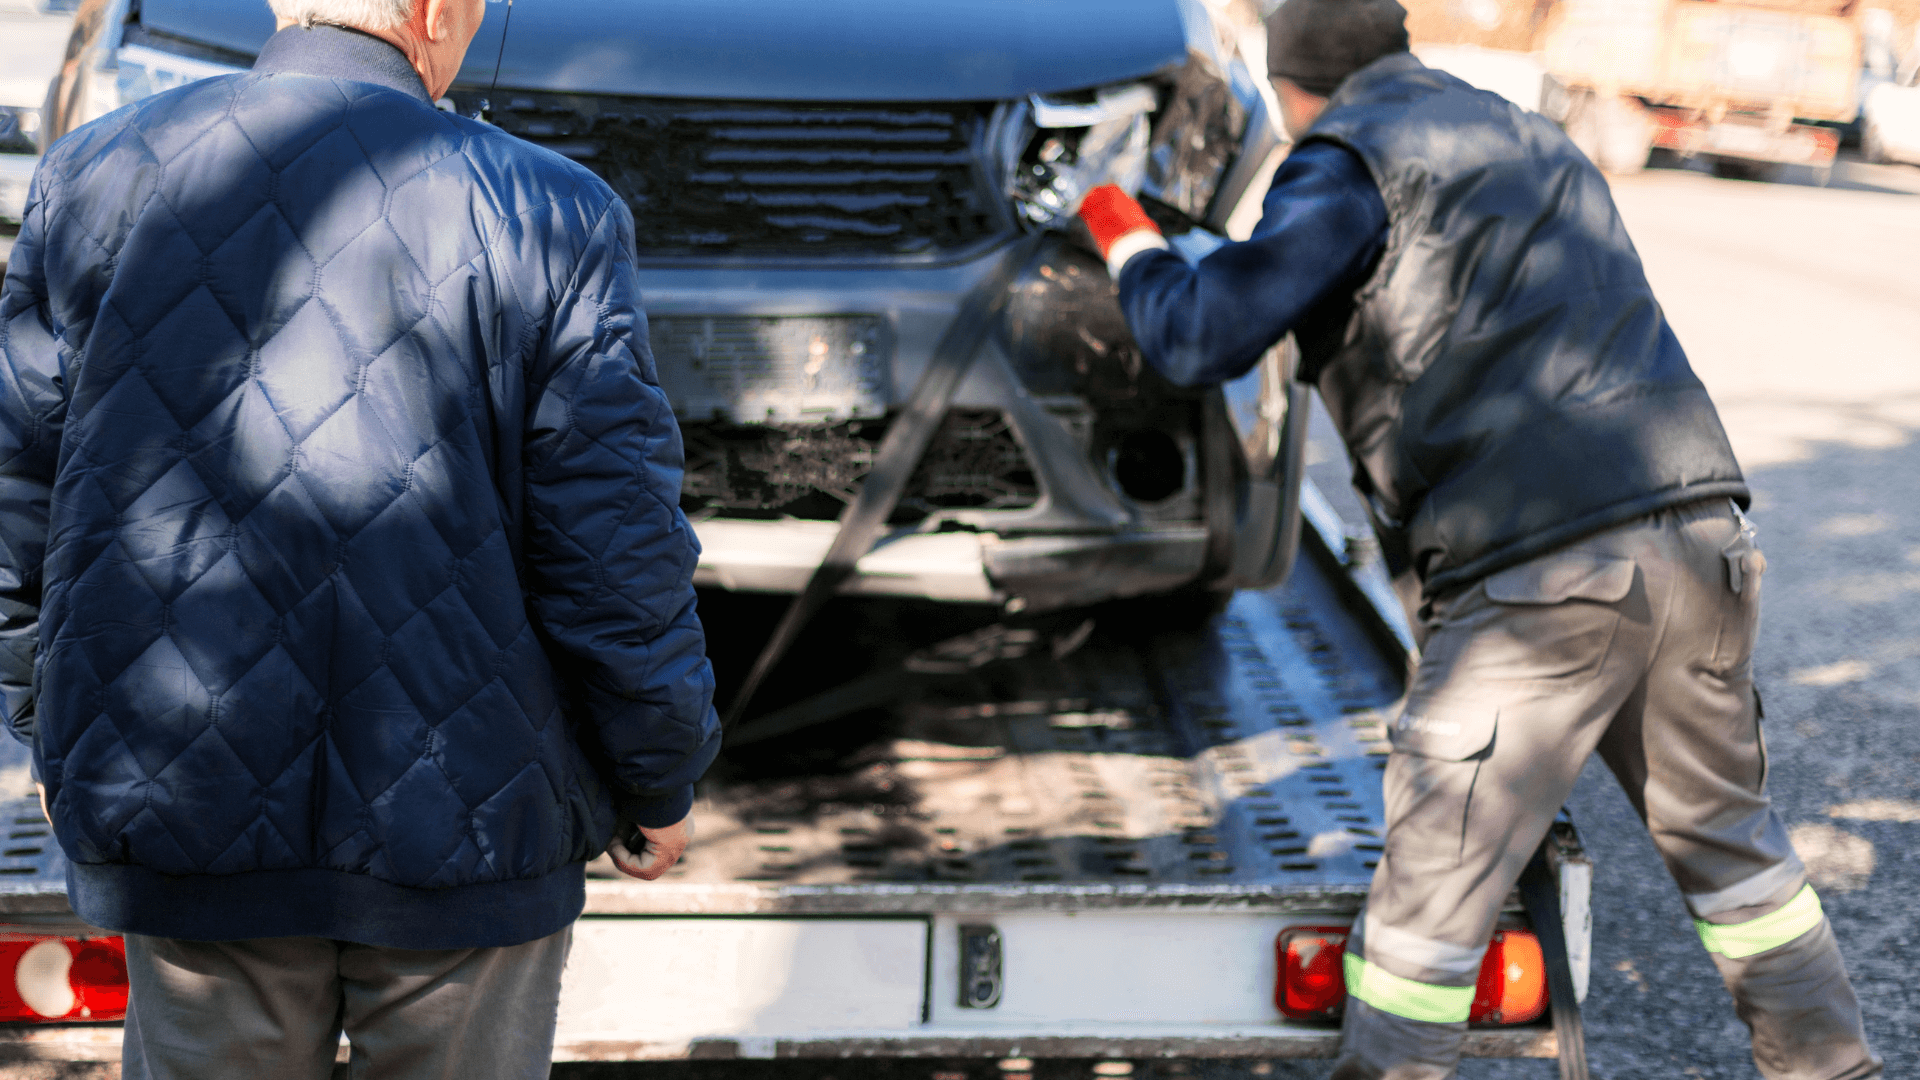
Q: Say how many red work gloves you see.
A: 1